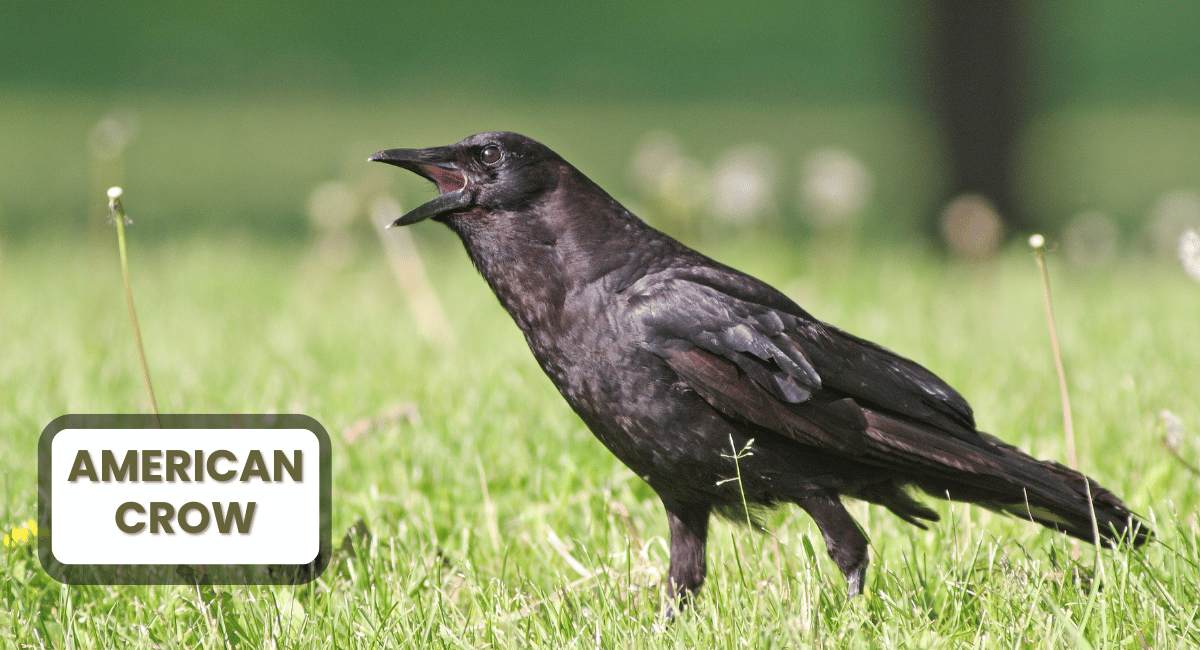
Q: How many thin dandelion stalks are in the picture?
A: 2